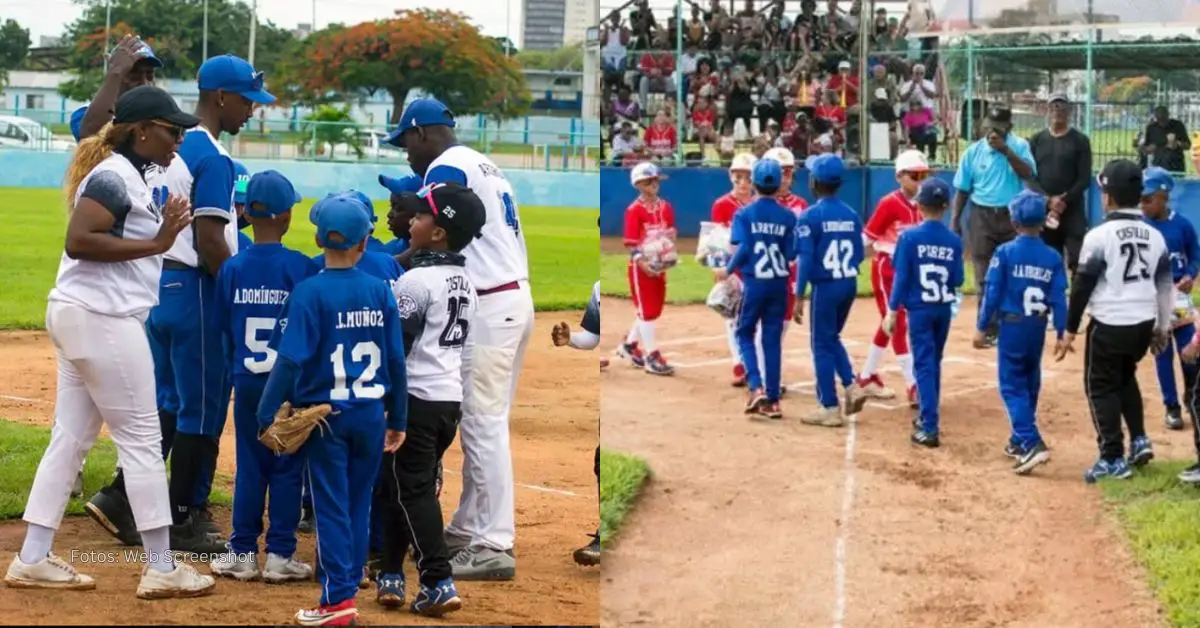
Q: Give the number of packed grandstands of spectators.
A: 1